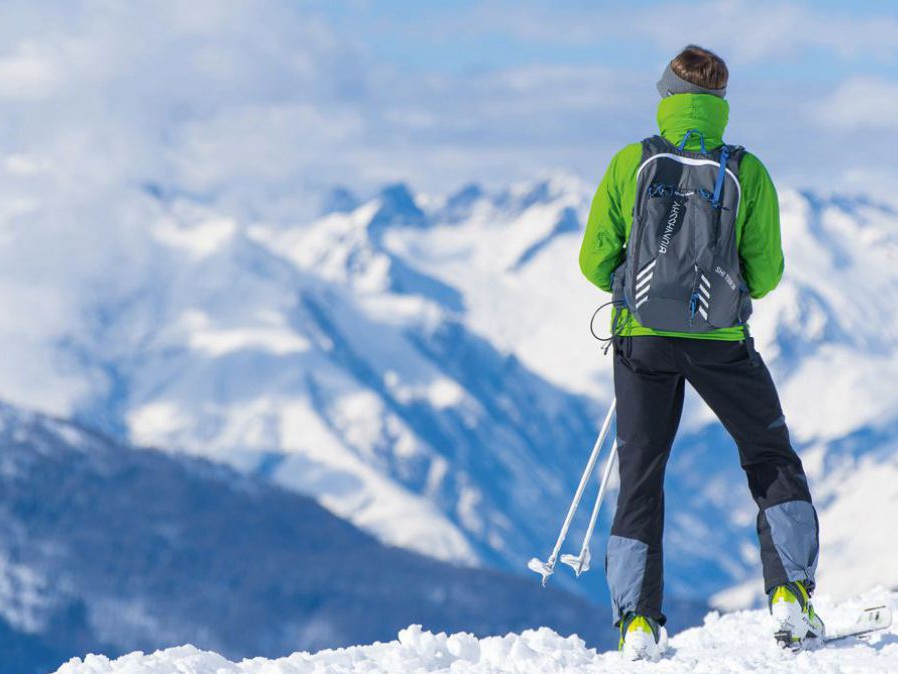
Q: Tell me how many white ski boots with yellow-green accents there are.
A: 2